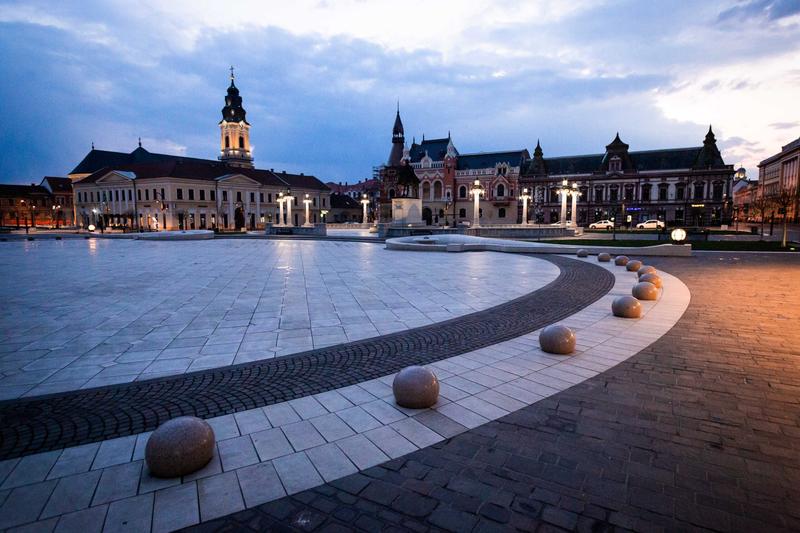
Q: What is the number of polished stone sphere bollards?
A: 11